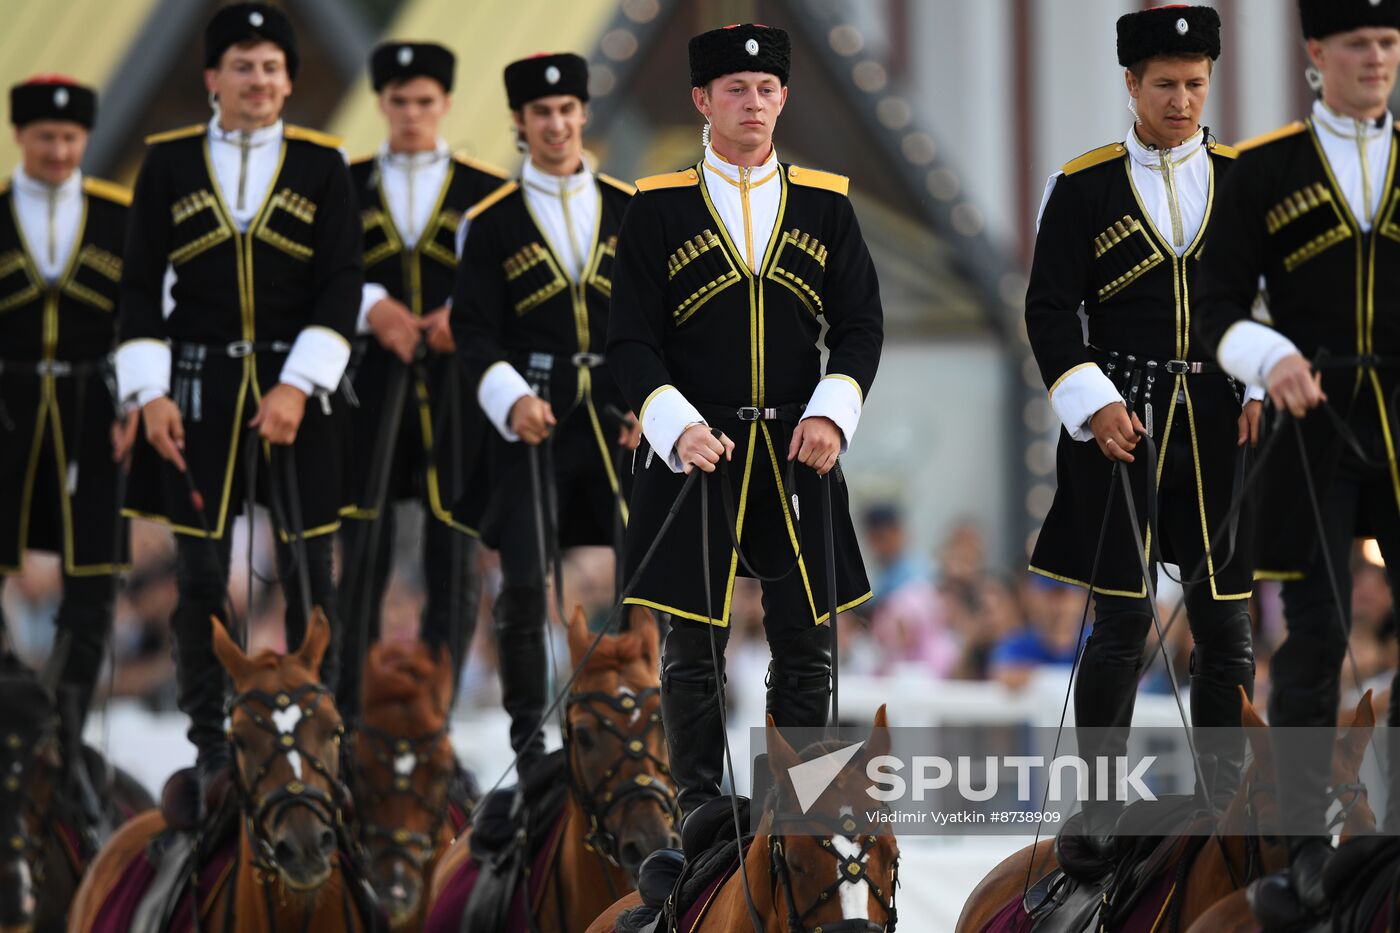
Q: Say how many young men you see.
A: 7